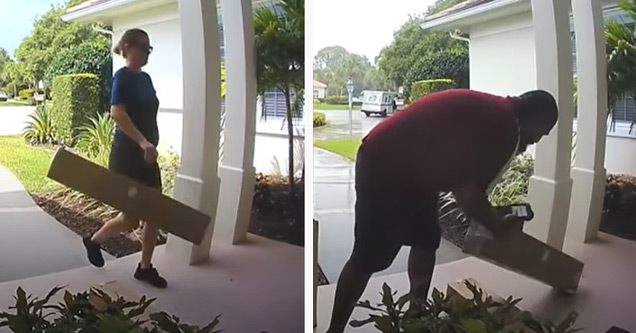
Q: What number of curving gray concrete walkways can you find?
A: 2